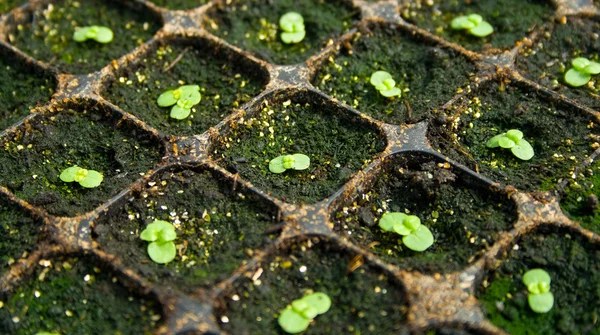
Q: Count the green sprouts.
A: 13